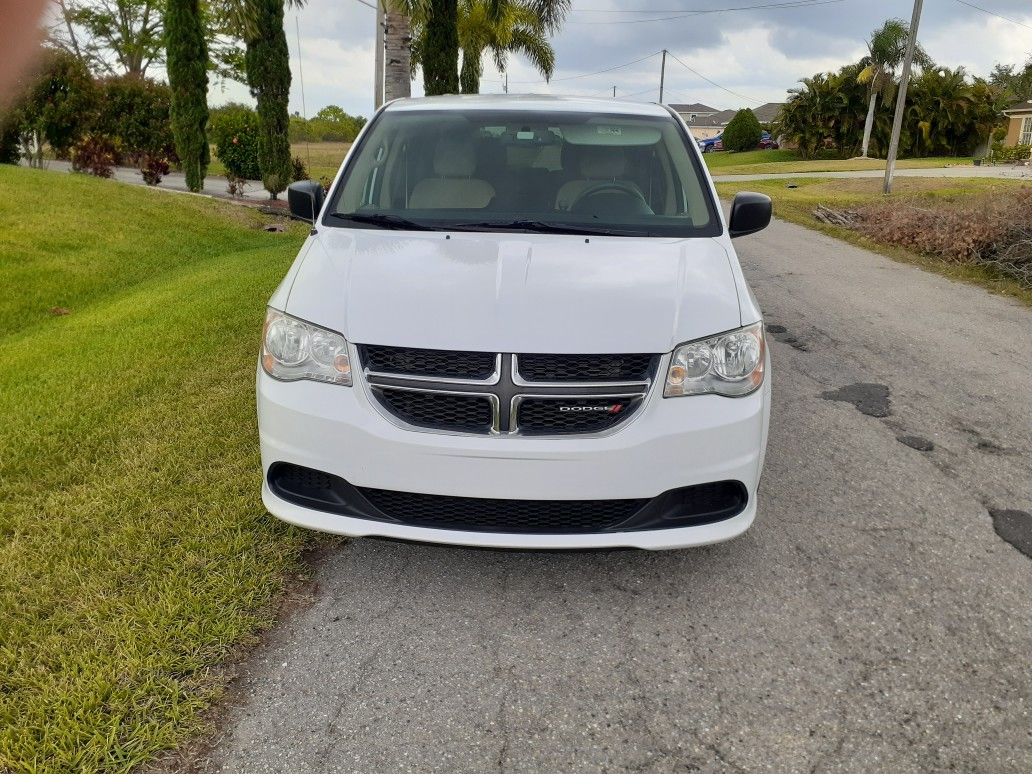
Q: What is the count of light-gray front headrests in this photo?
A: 2